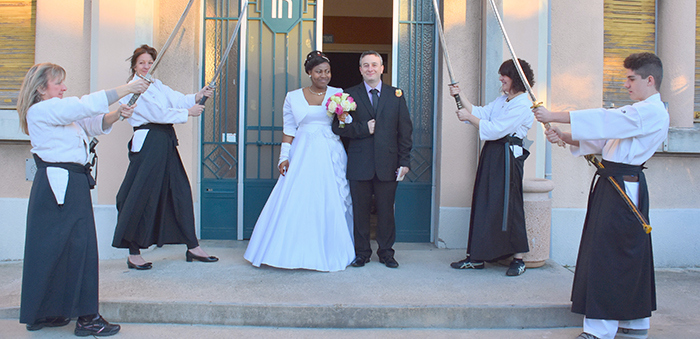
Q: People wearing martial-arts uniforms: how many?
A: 4